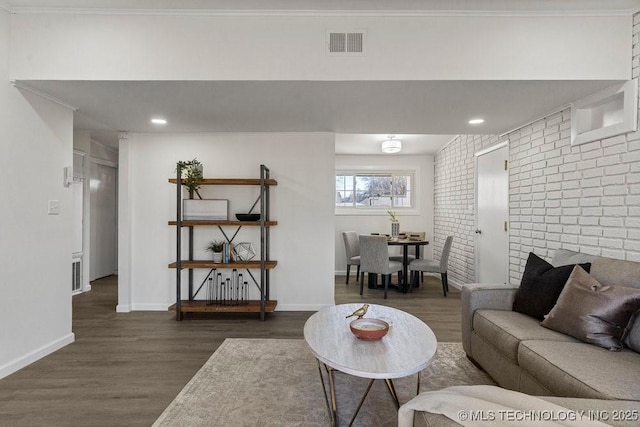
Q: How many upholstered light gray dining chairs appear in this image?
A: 4